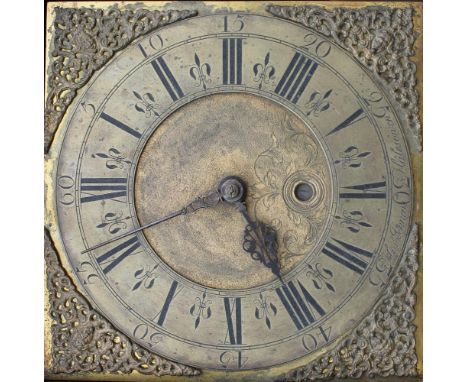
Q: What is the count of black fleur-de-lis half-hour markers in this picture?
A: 12